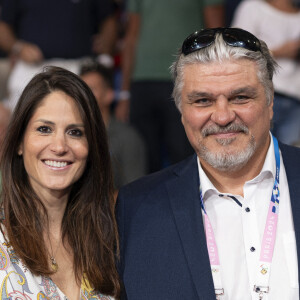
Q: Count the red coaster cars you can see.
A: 0